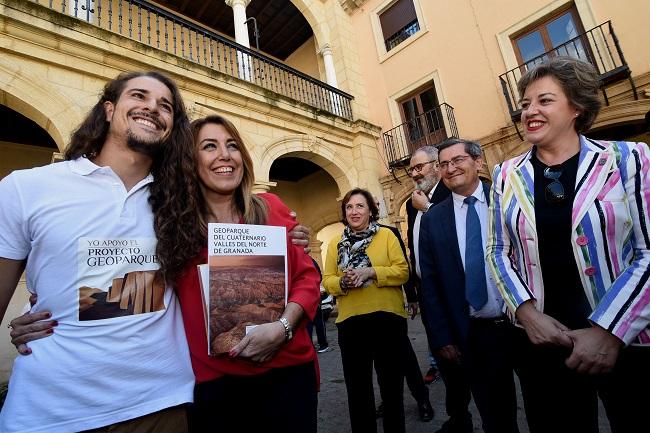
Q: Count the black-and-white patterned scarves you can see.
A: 1